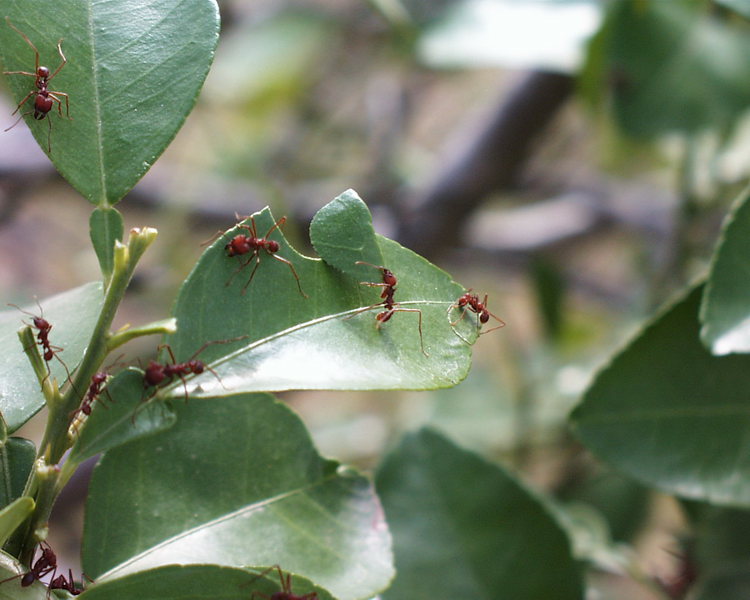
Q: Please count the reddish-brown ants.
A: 10